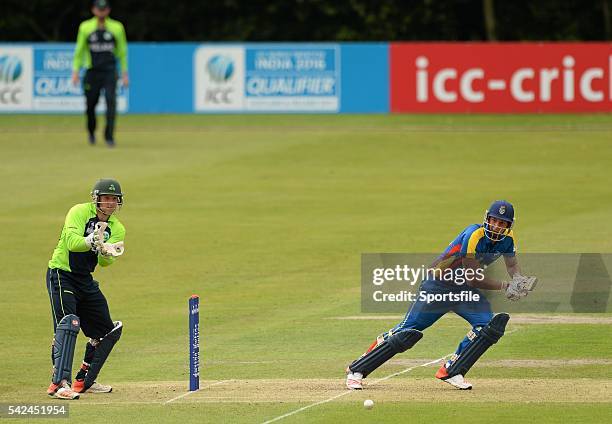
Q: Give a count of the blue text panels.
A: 2